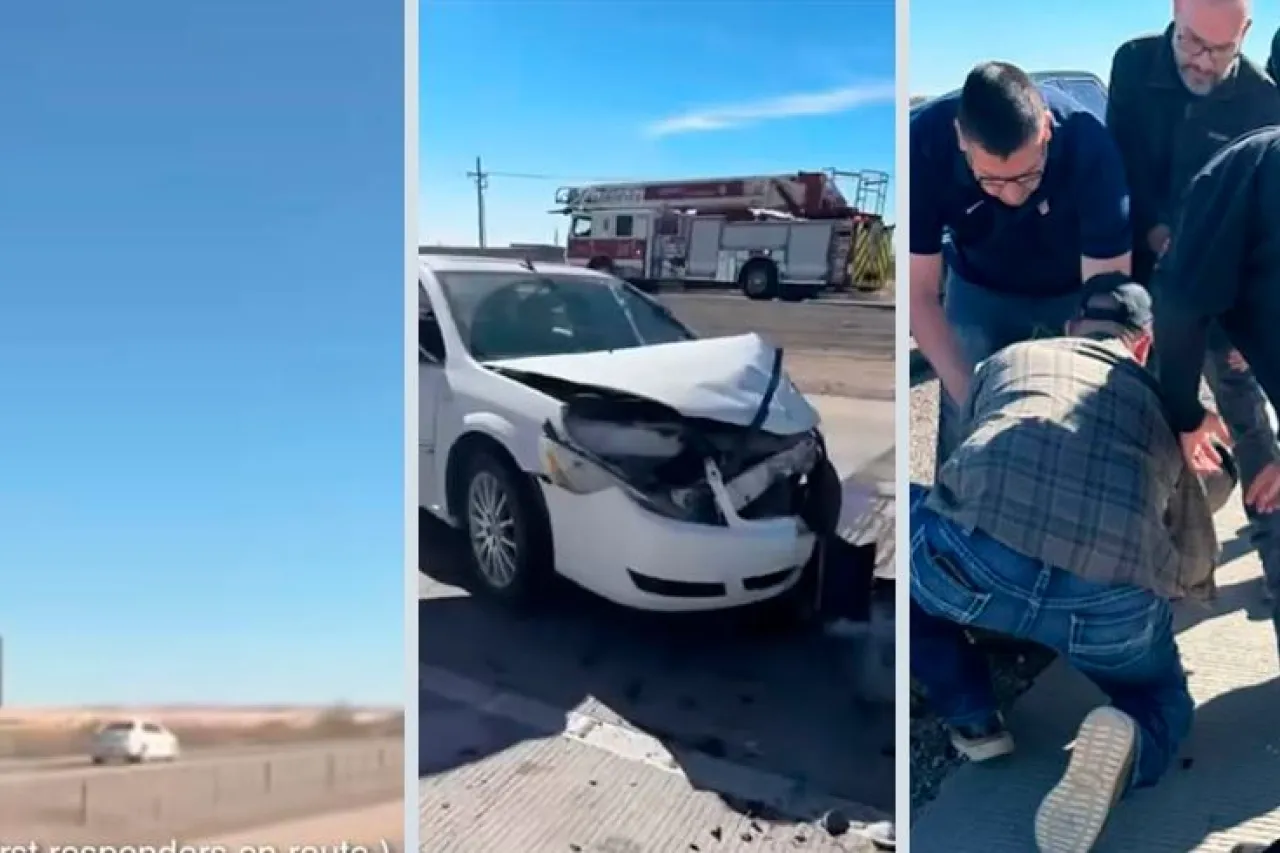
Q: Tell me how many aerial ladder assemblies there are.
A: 1